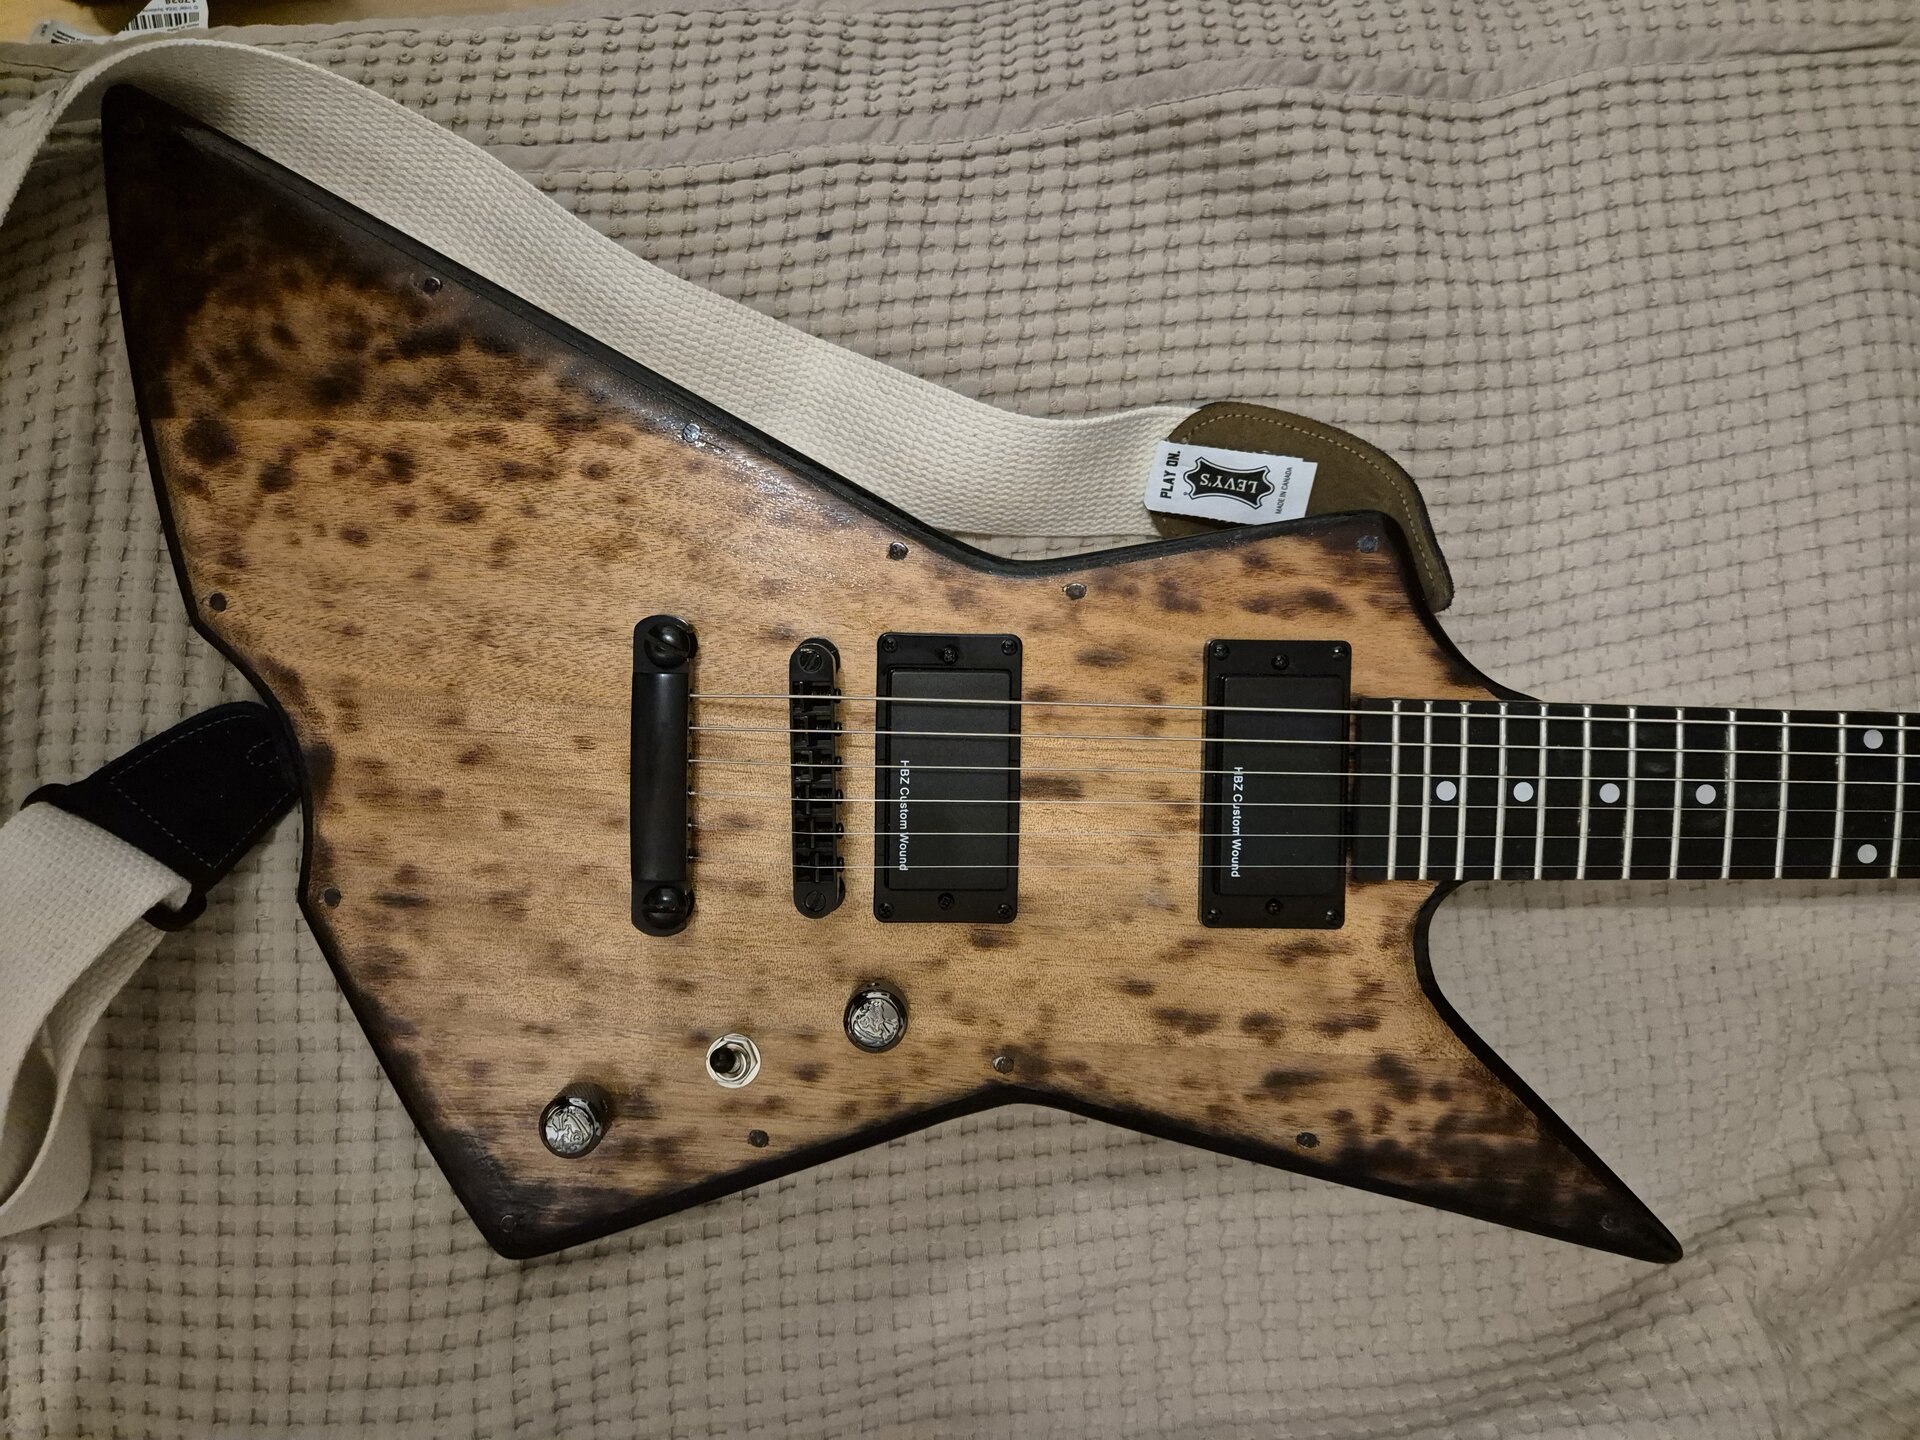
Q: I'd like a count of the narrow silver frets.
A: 12